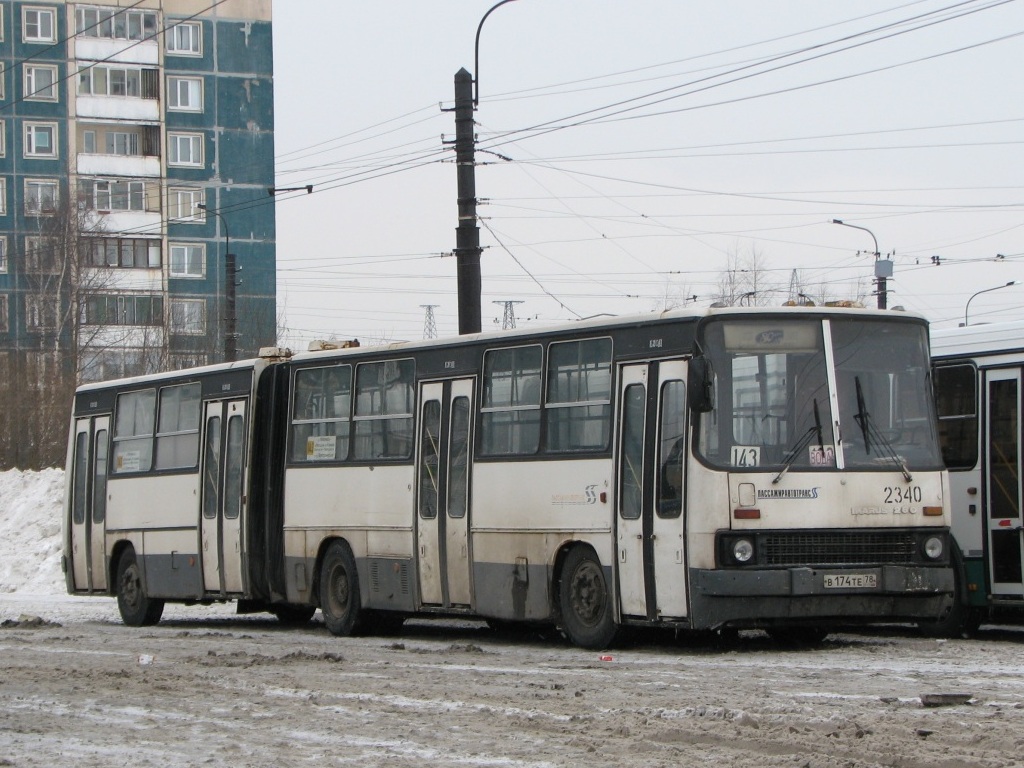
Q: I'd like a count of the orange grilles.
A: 0